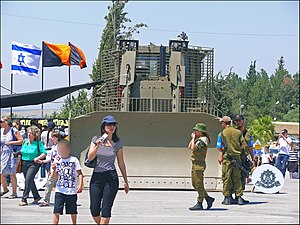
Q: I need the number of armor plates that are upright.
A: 2